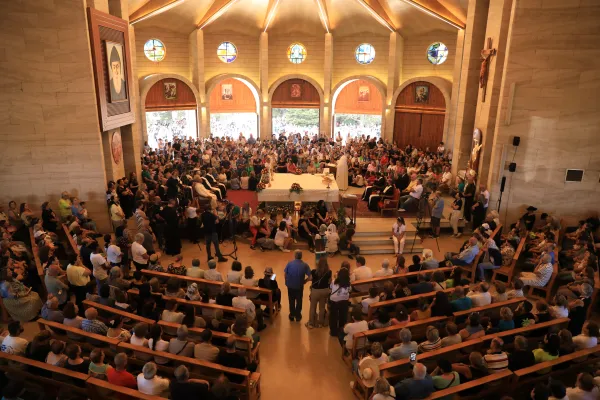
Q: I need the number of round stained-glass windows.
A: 5